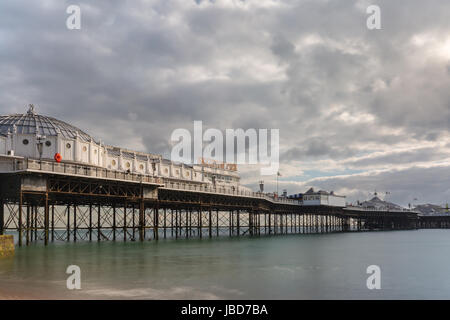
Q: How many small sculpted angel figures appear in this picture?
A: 0